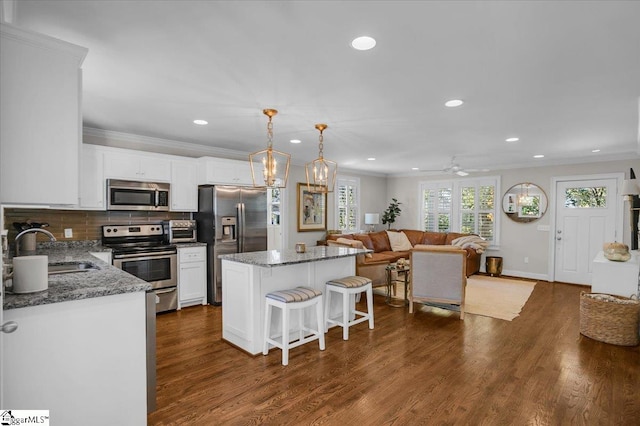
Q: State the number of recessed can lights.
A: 9